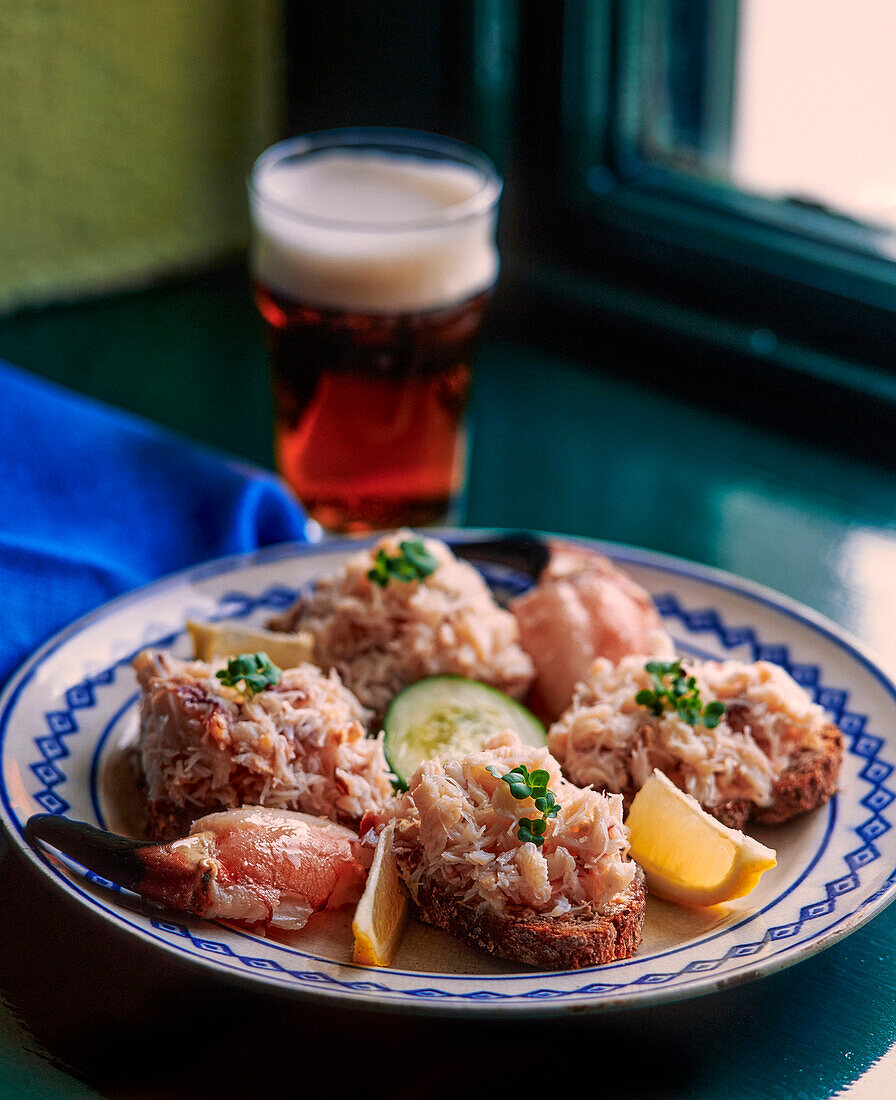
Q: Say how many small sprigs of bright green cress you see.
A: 4